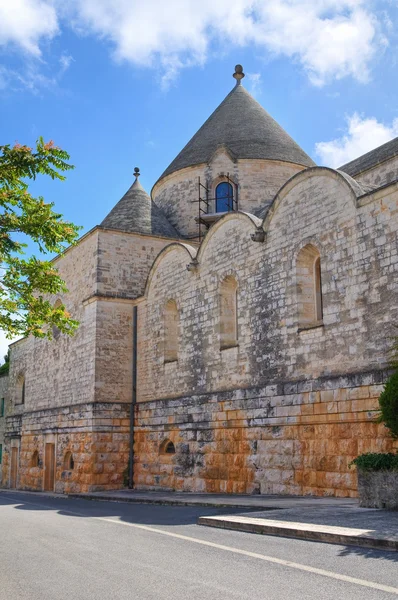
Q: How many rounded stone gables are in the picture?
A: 3